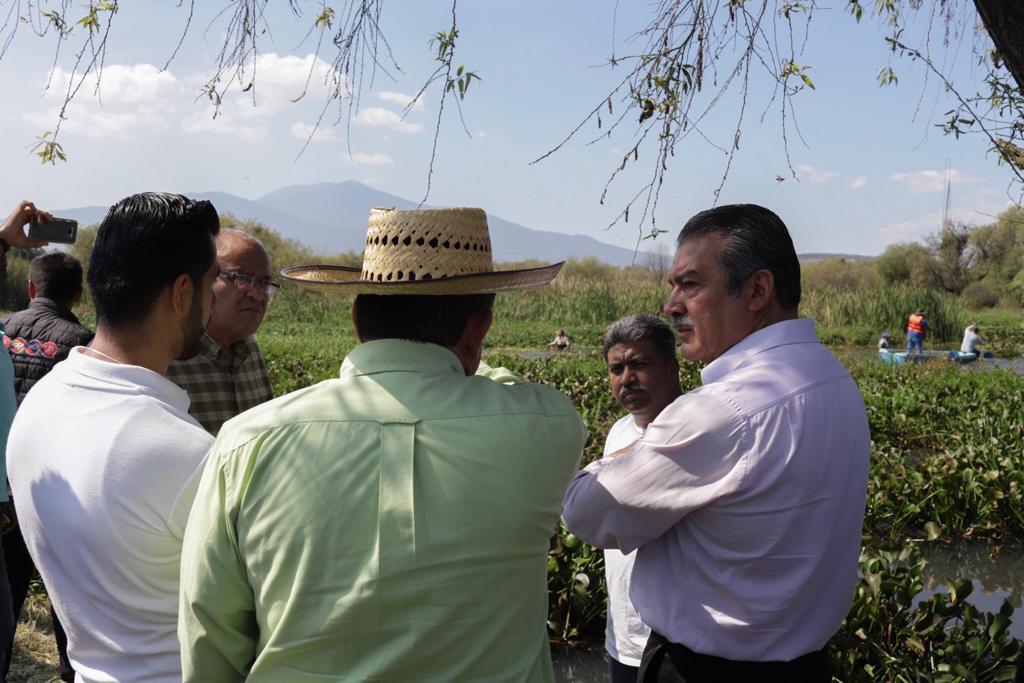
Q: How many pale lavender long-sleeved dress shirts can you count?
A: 1